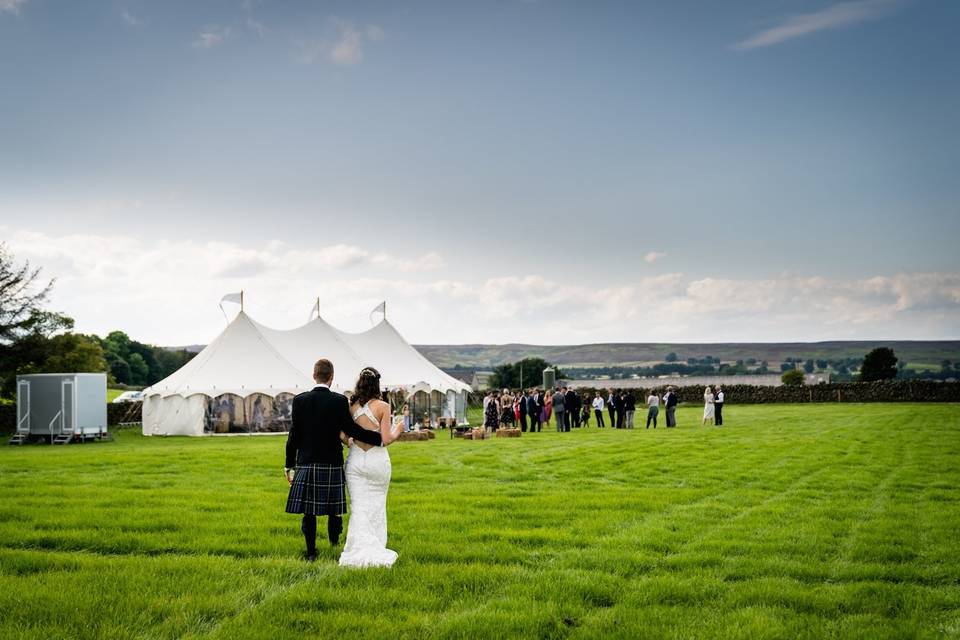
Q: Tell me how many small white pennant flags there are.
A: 3